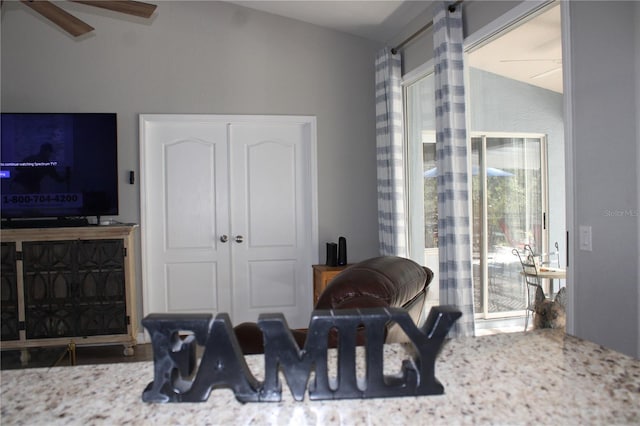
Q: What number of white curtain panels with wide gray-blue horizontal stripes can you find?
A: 2